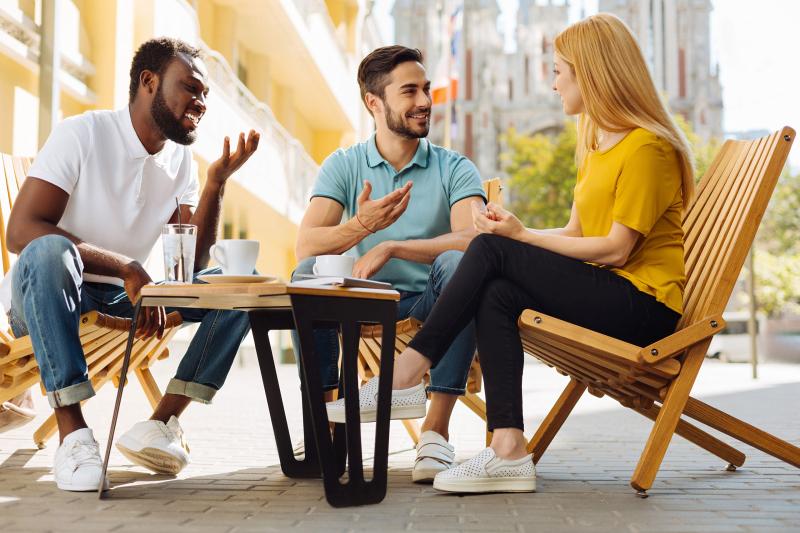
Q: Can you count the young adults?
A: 3